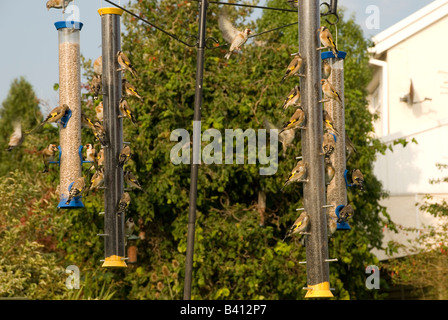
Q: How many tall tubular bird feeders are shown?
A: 4